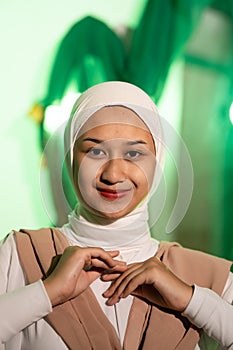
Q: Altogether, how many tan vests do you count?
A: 1